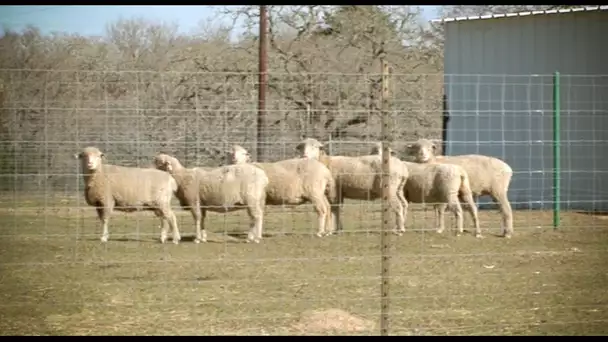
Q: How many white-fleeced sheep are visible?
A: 6